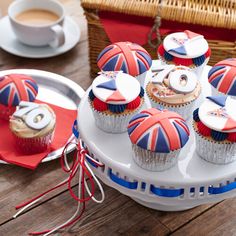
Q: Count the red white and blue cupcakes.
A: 7